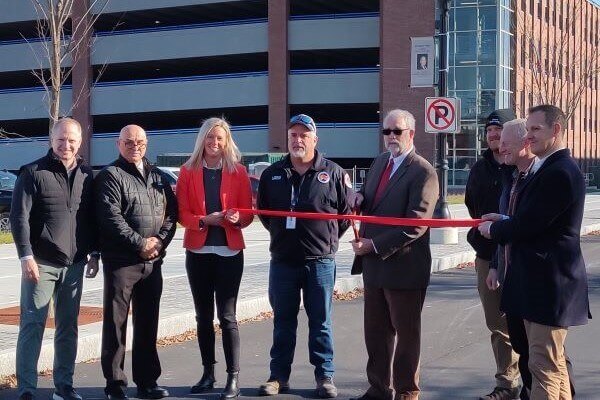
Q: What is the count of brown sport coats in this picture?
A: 1